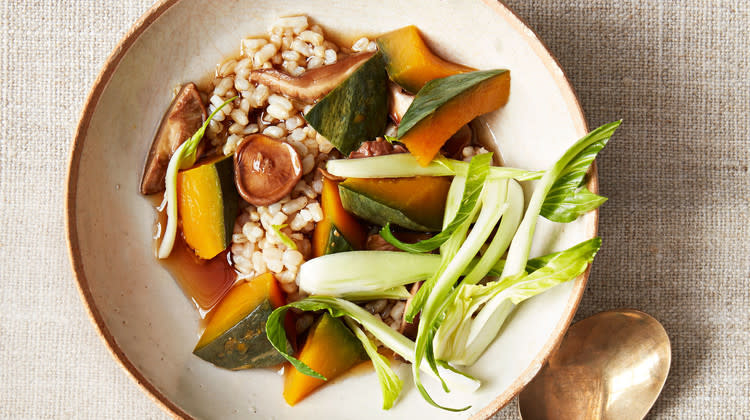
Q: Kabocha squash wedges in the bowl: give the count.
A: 8